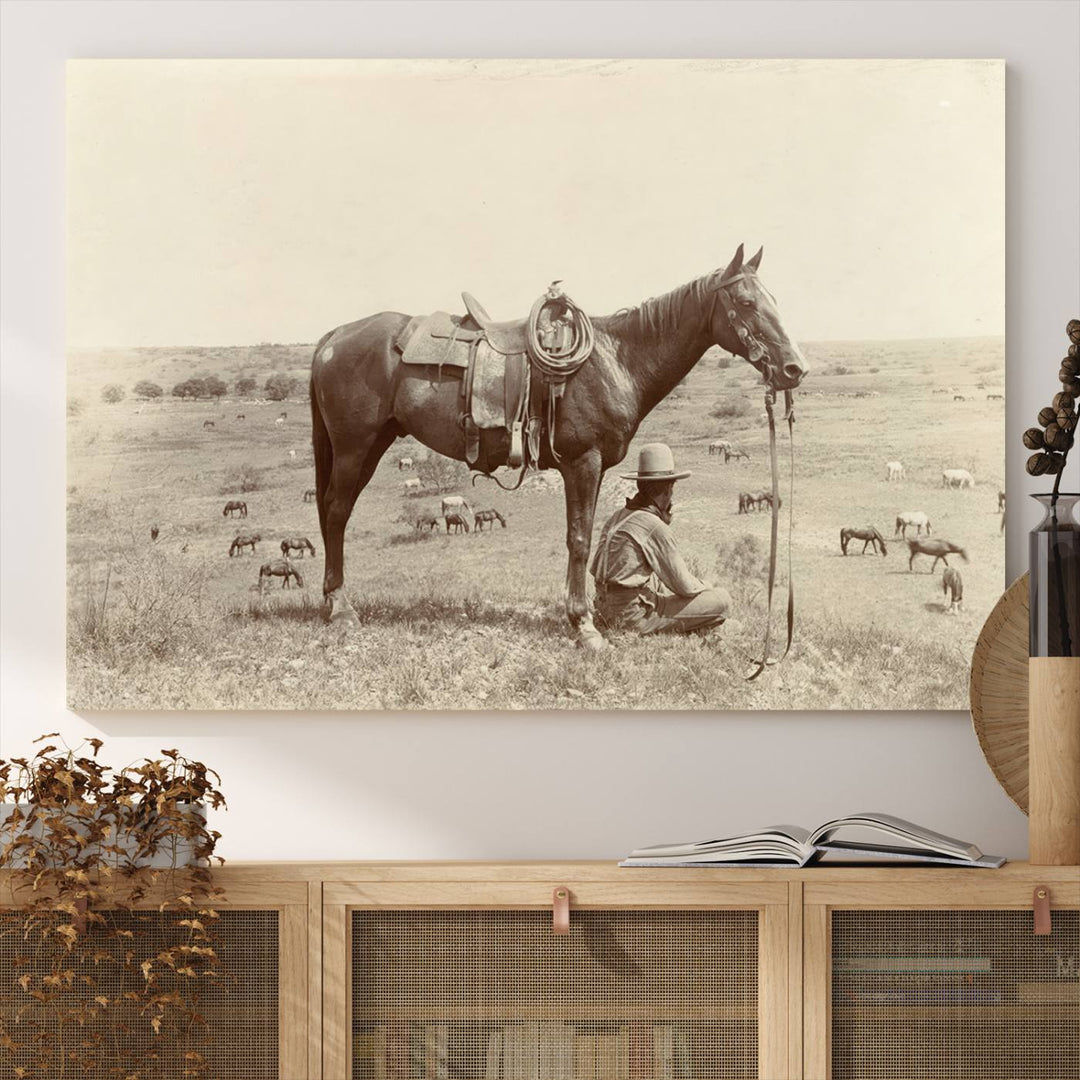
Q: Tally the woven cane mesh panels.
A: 3